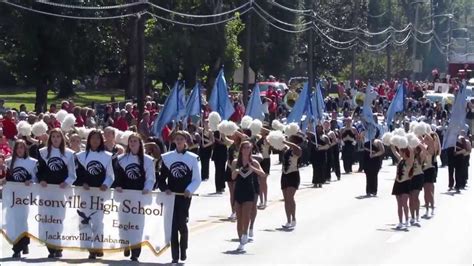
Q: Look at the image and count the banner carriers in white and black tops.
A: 5